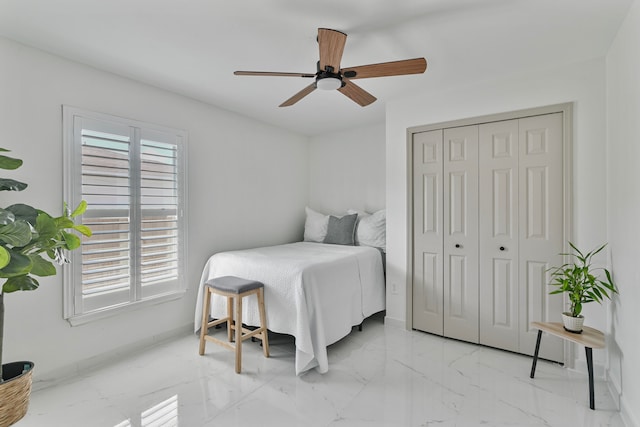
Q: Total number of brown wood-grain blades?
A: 5